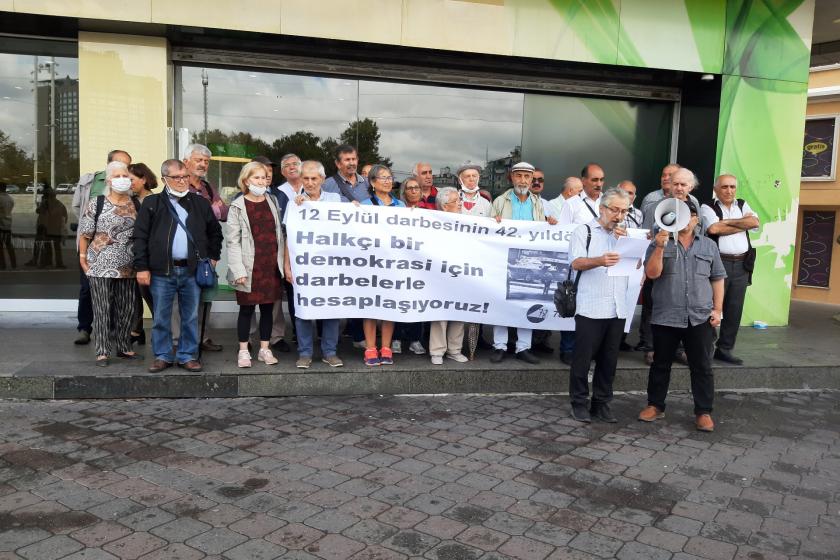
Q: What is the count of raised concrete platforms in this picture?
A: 1